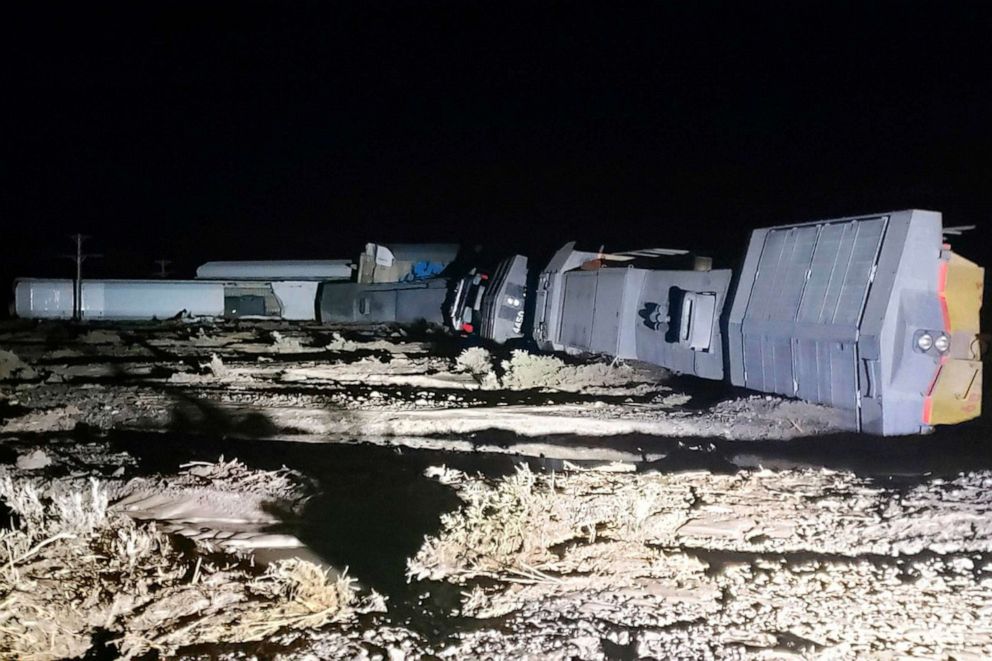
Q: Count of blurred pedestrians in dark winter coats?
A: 0